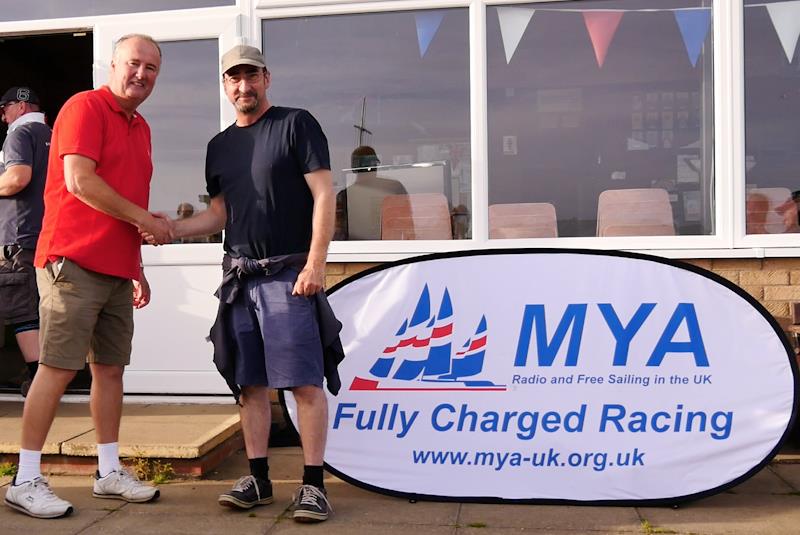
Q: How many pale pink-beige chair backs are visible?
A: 4